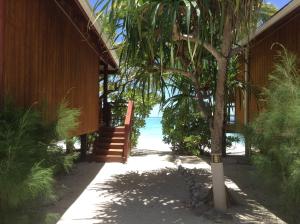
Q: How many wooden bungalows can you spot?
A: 2